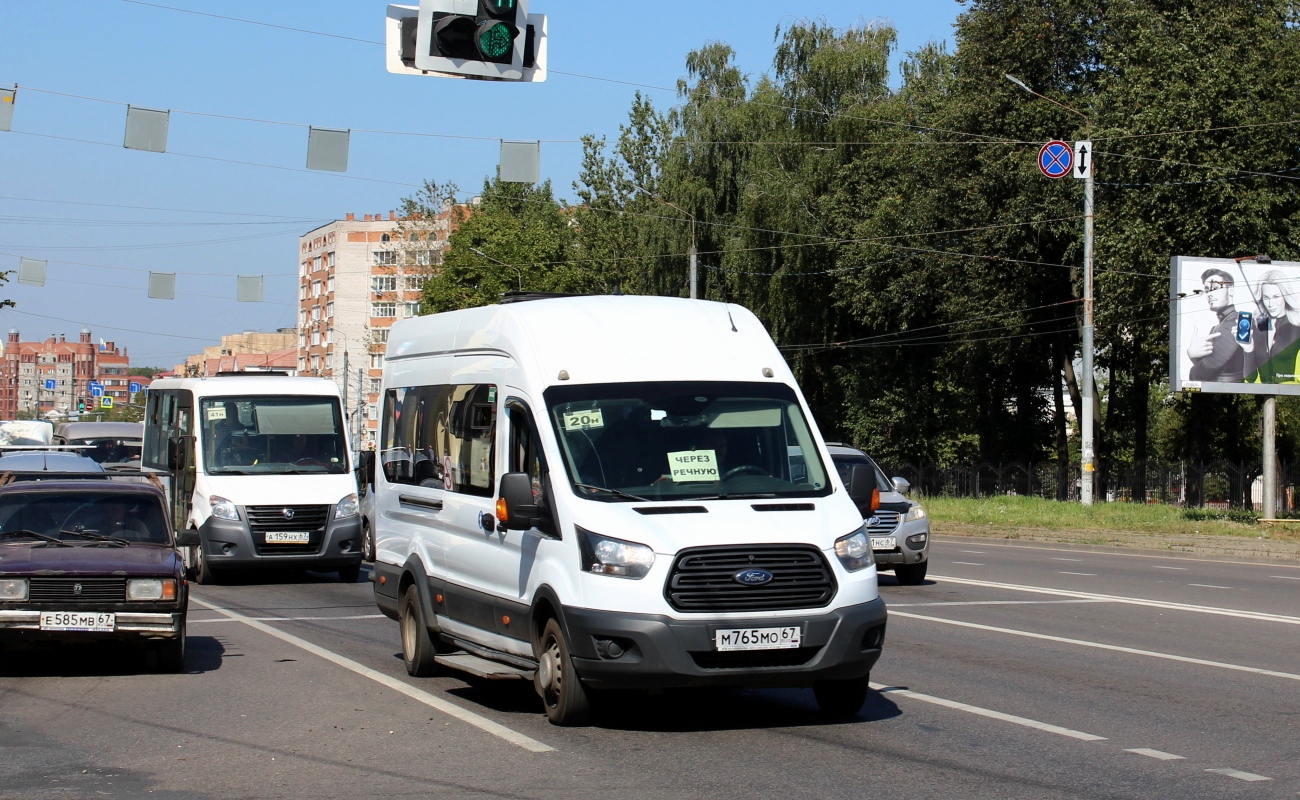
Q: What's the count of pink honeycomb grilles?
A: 0